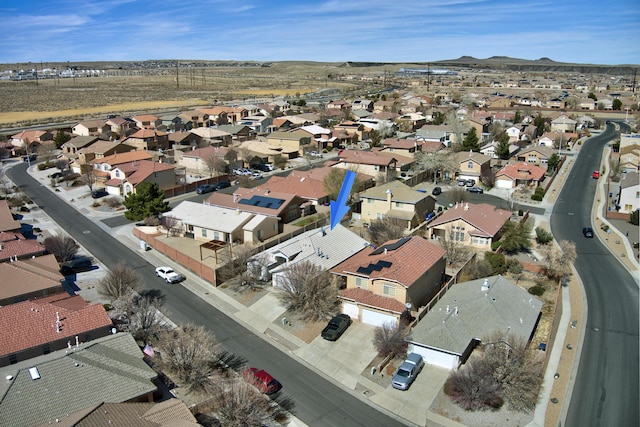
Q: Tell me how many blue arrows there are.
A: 1